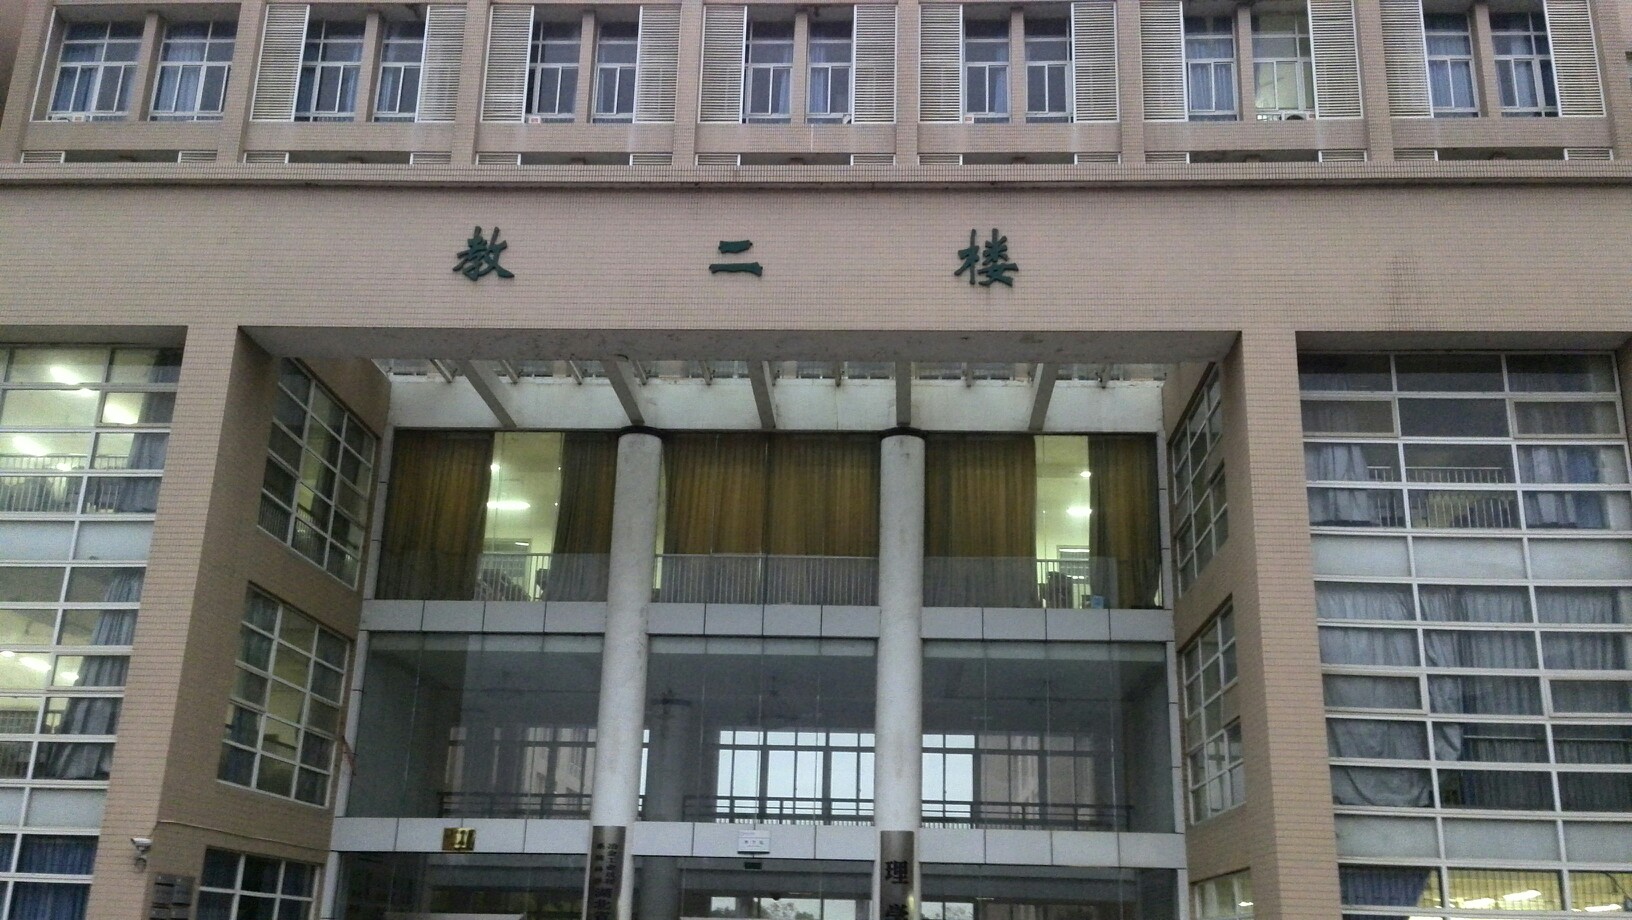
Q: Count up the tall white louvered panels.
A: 12